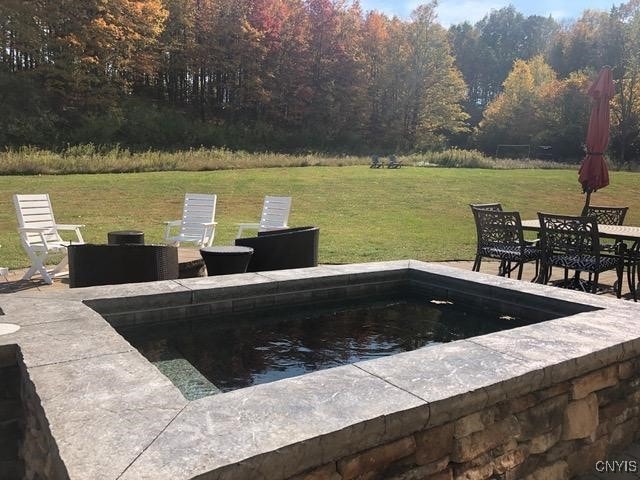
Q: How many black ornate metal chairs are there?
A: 4